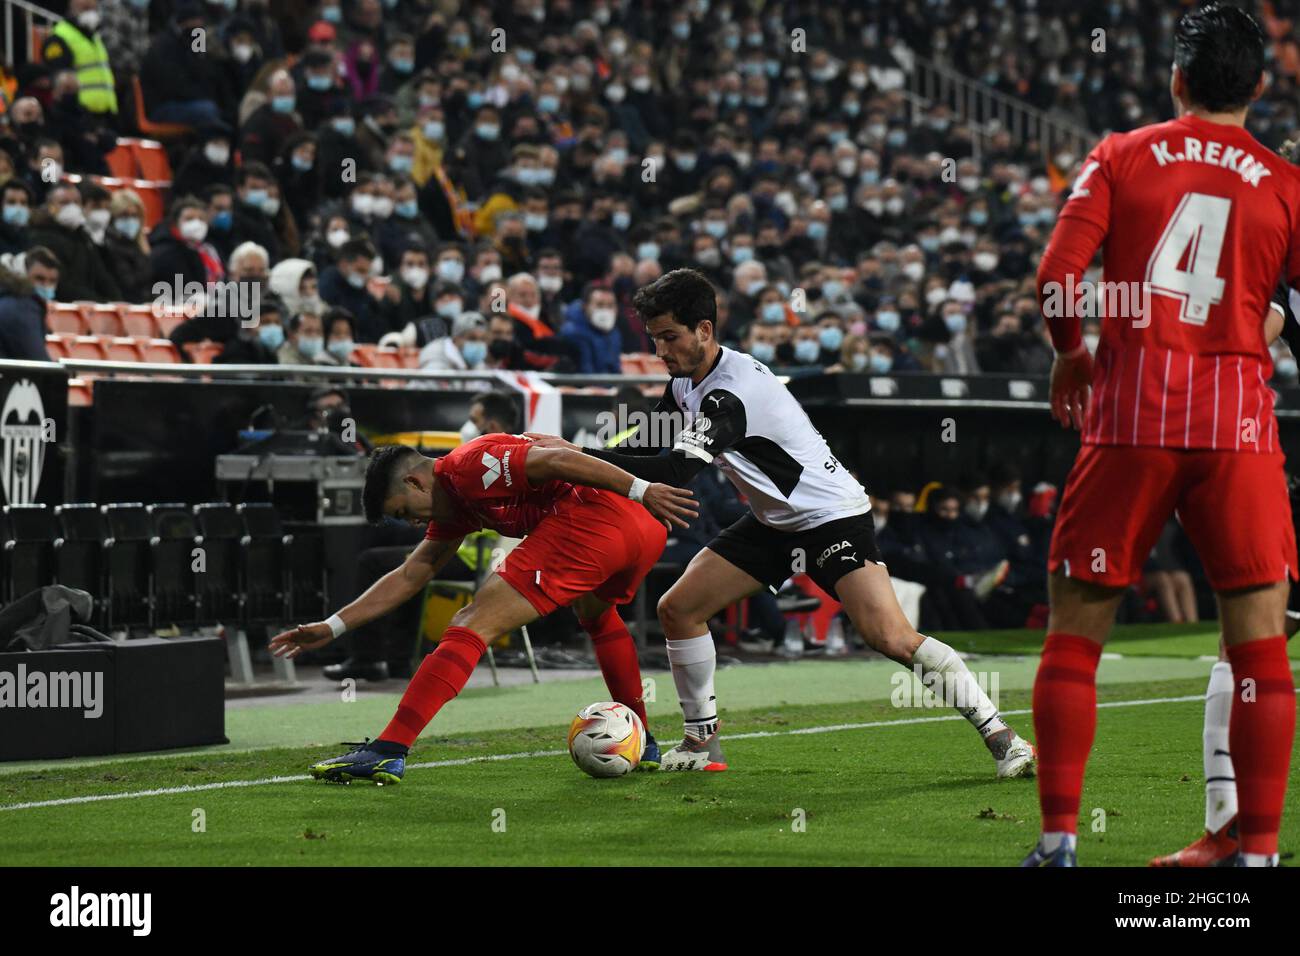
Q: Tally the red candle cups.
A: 0